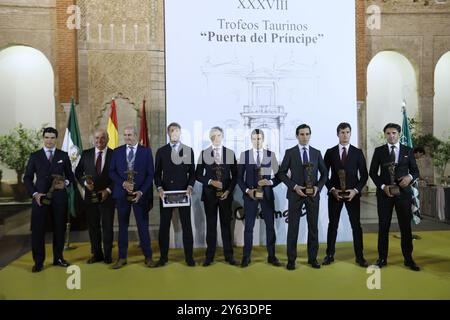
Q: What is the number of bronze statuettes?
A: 8